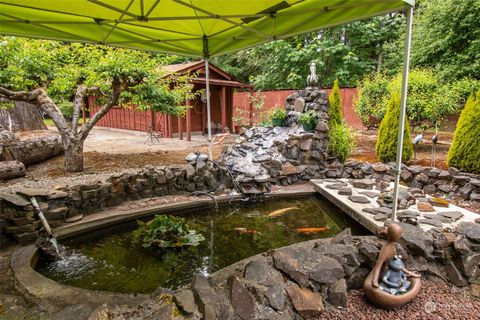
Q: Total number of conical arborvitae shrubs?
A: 3